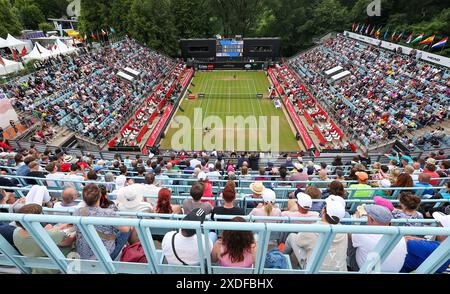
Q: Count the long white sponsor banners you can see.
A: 1